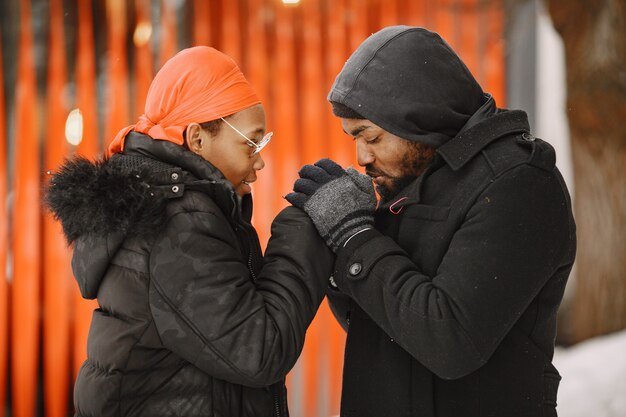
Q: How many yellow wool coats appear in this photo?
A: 0